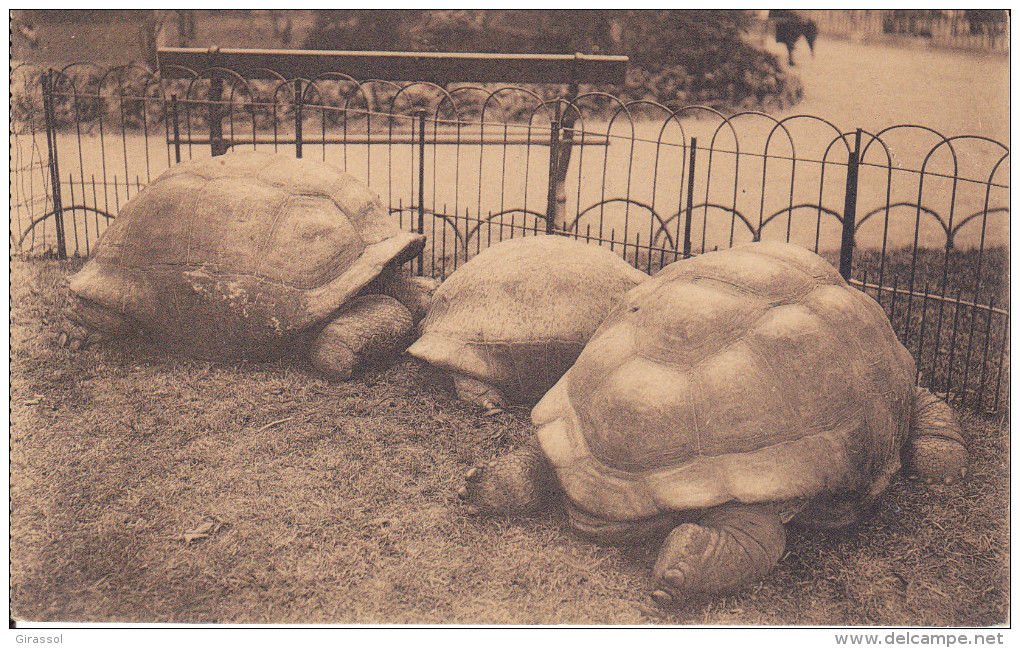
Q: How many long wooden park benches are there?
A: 1